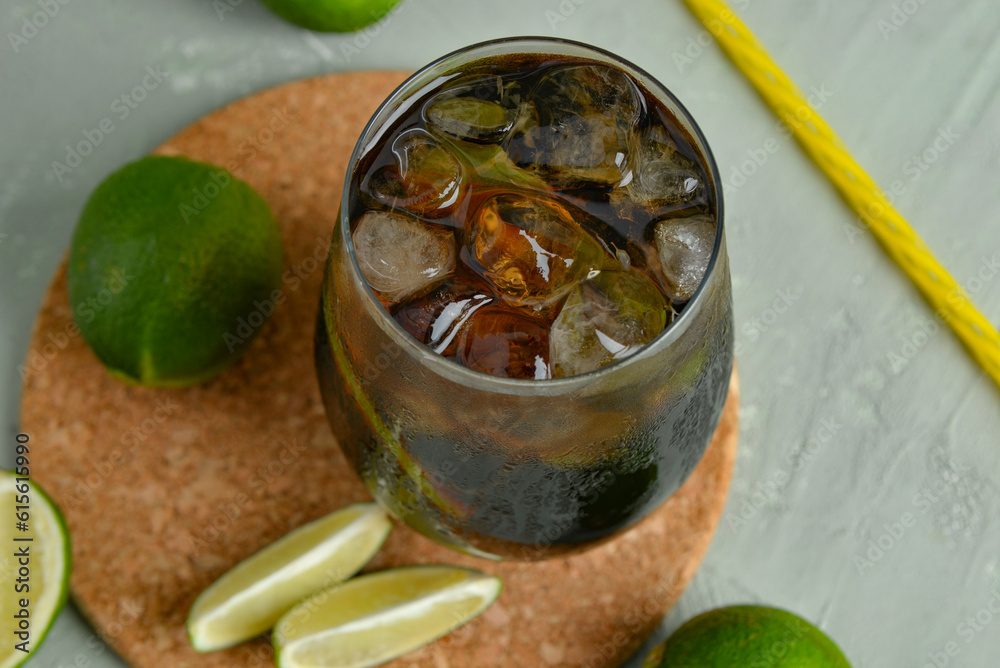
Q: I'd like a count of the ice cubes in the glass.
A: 10